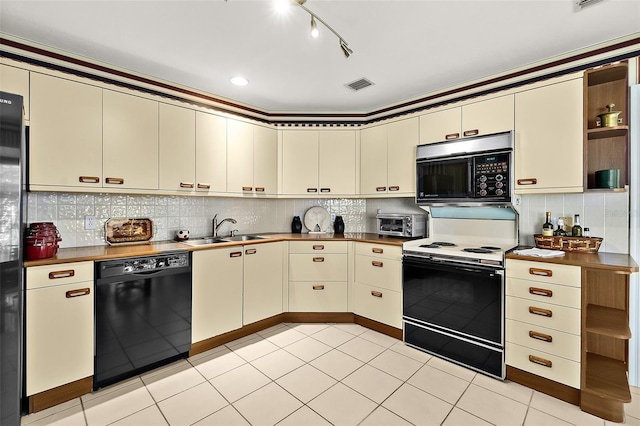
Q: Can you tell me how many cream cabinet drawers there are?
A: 12